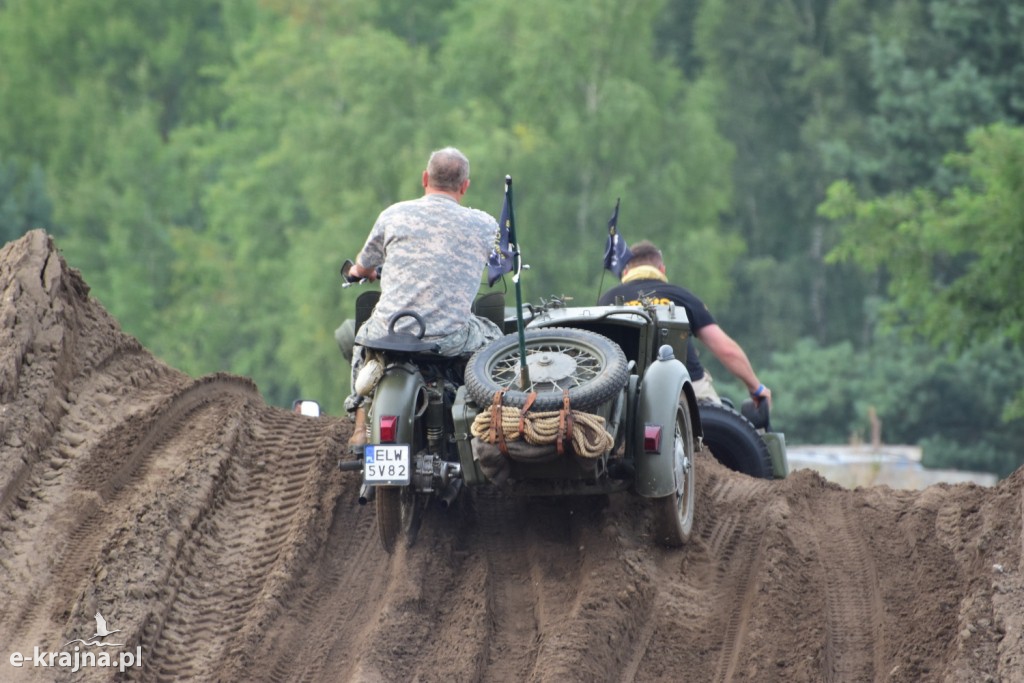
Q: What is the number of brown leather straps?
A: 3